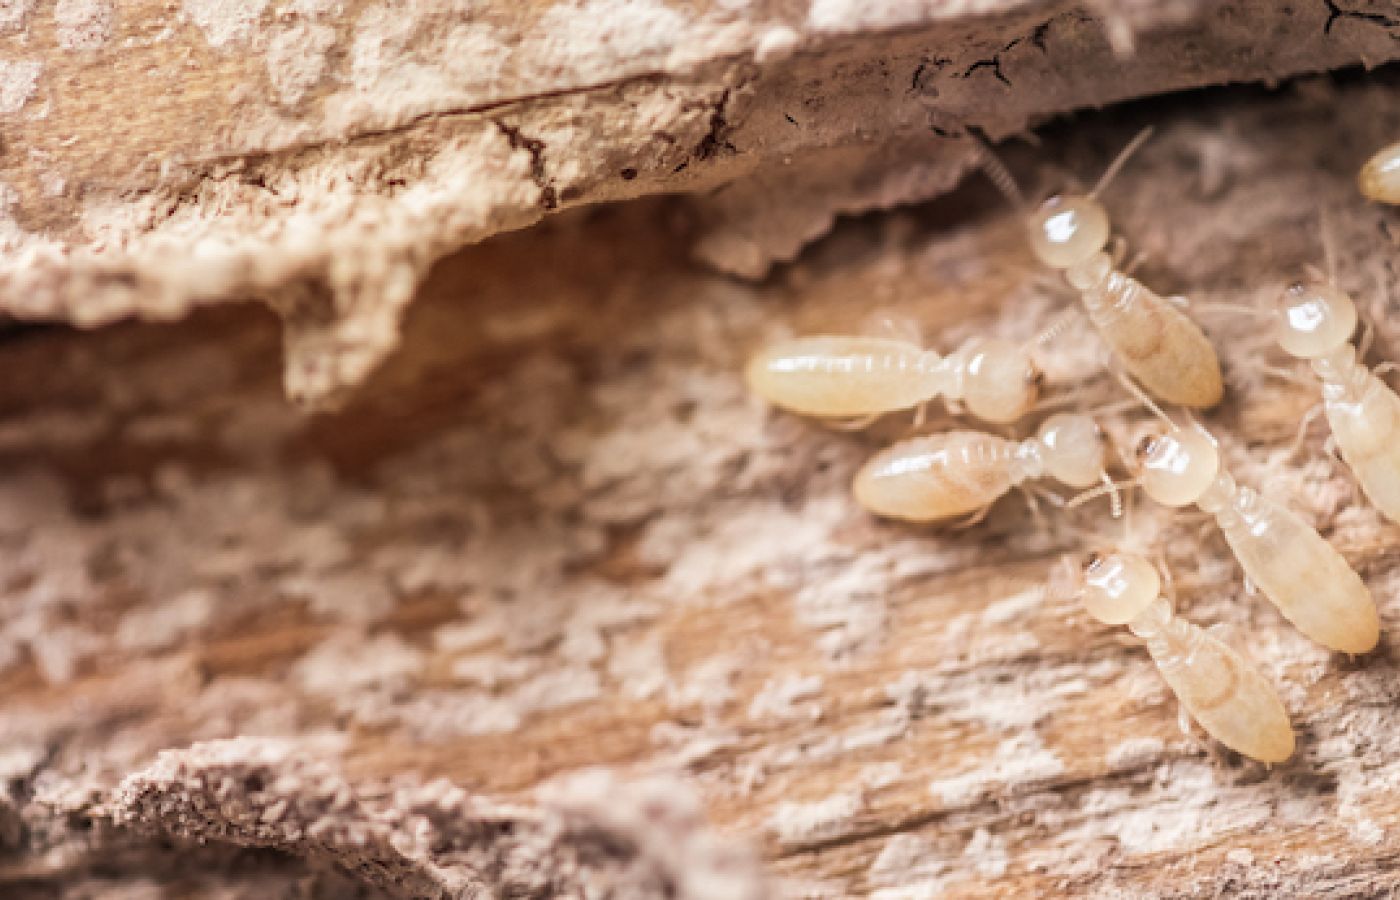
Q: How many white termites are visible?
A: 7